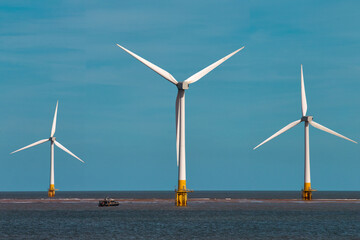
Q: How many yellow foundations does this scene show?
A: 3